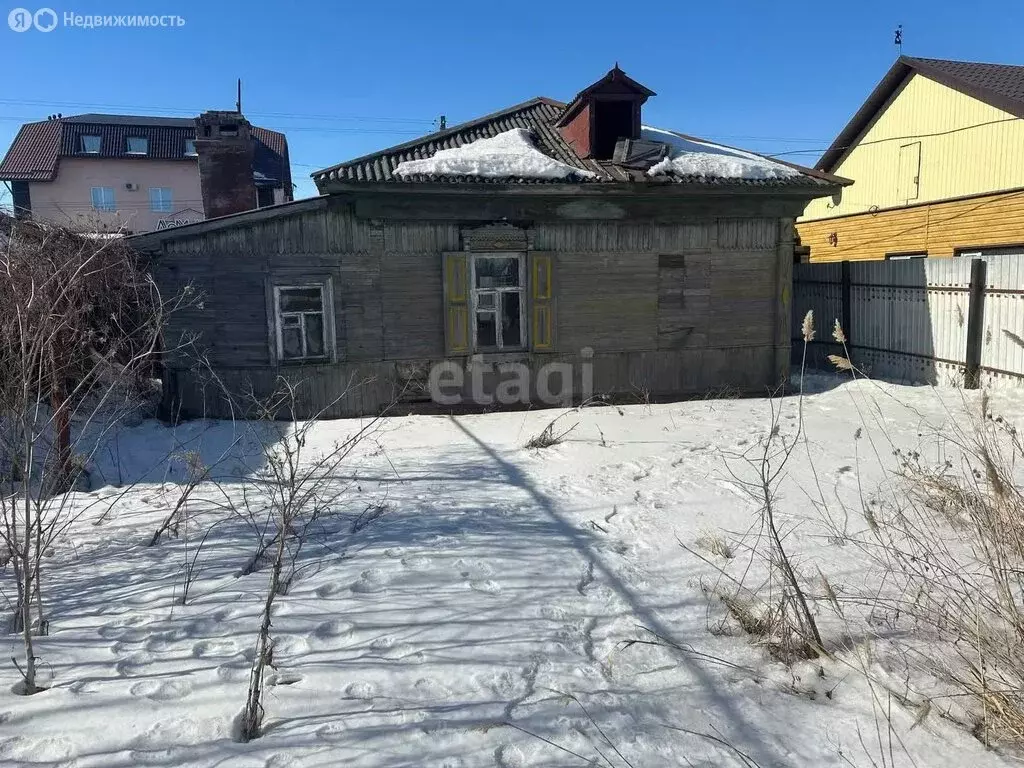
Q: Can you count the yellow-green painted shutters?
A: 2